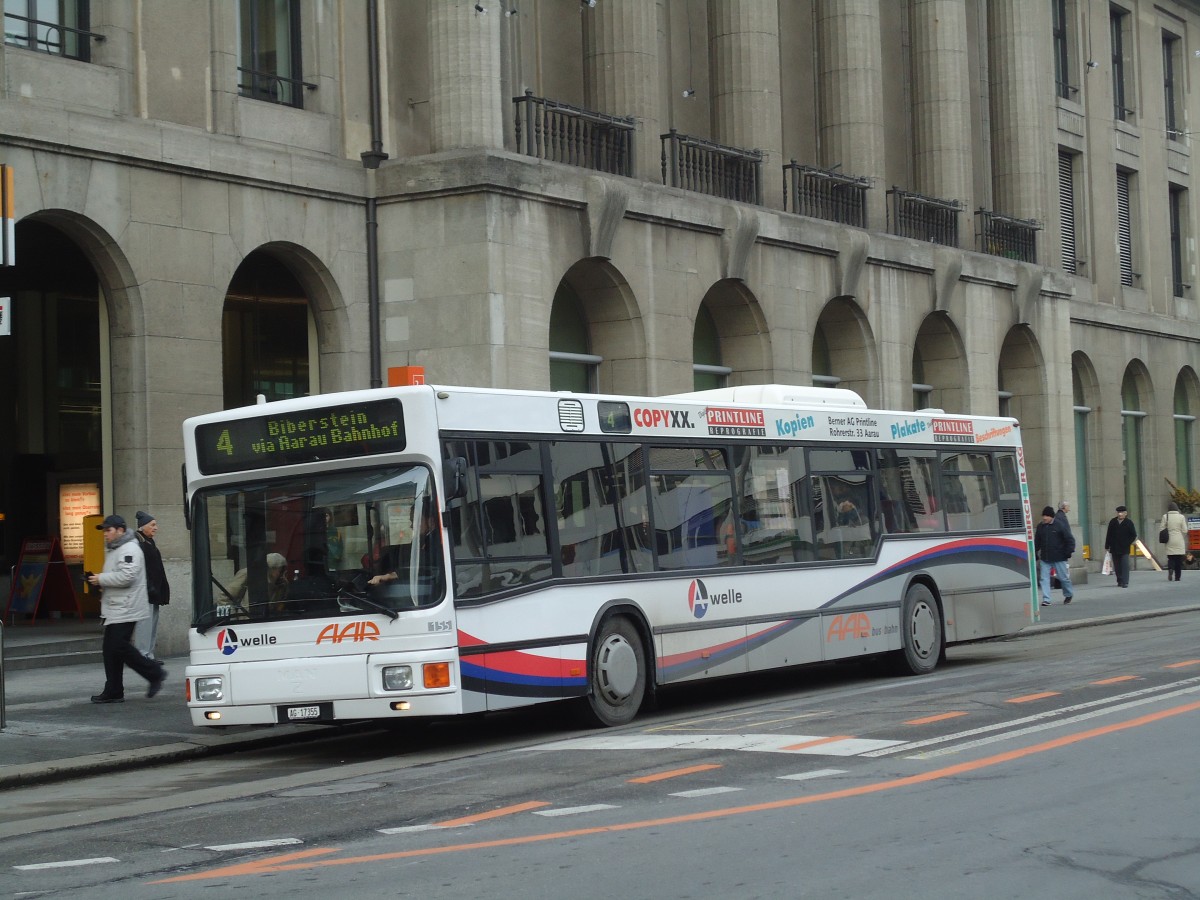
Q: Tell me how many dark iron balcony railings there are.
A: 5